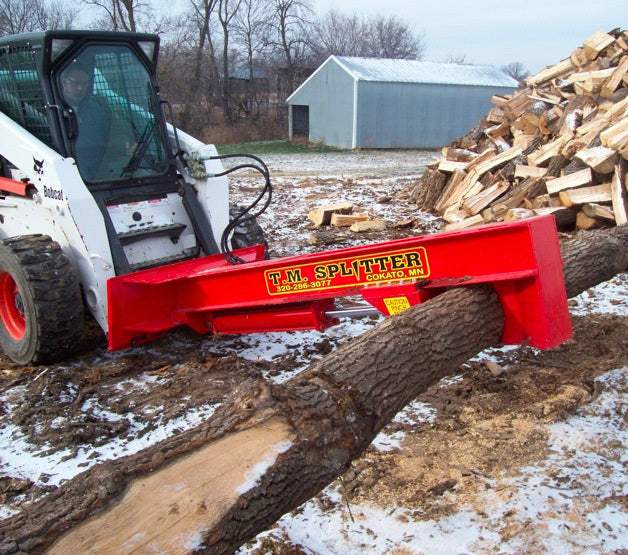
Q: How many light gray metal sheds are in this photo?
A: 1